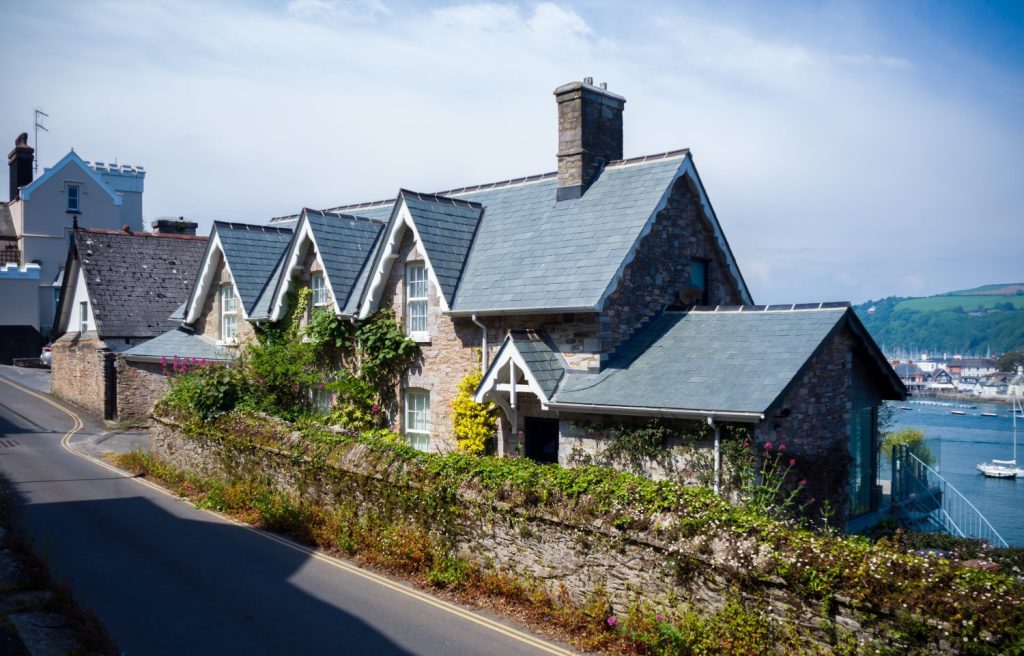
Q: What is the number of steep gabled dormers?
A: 3